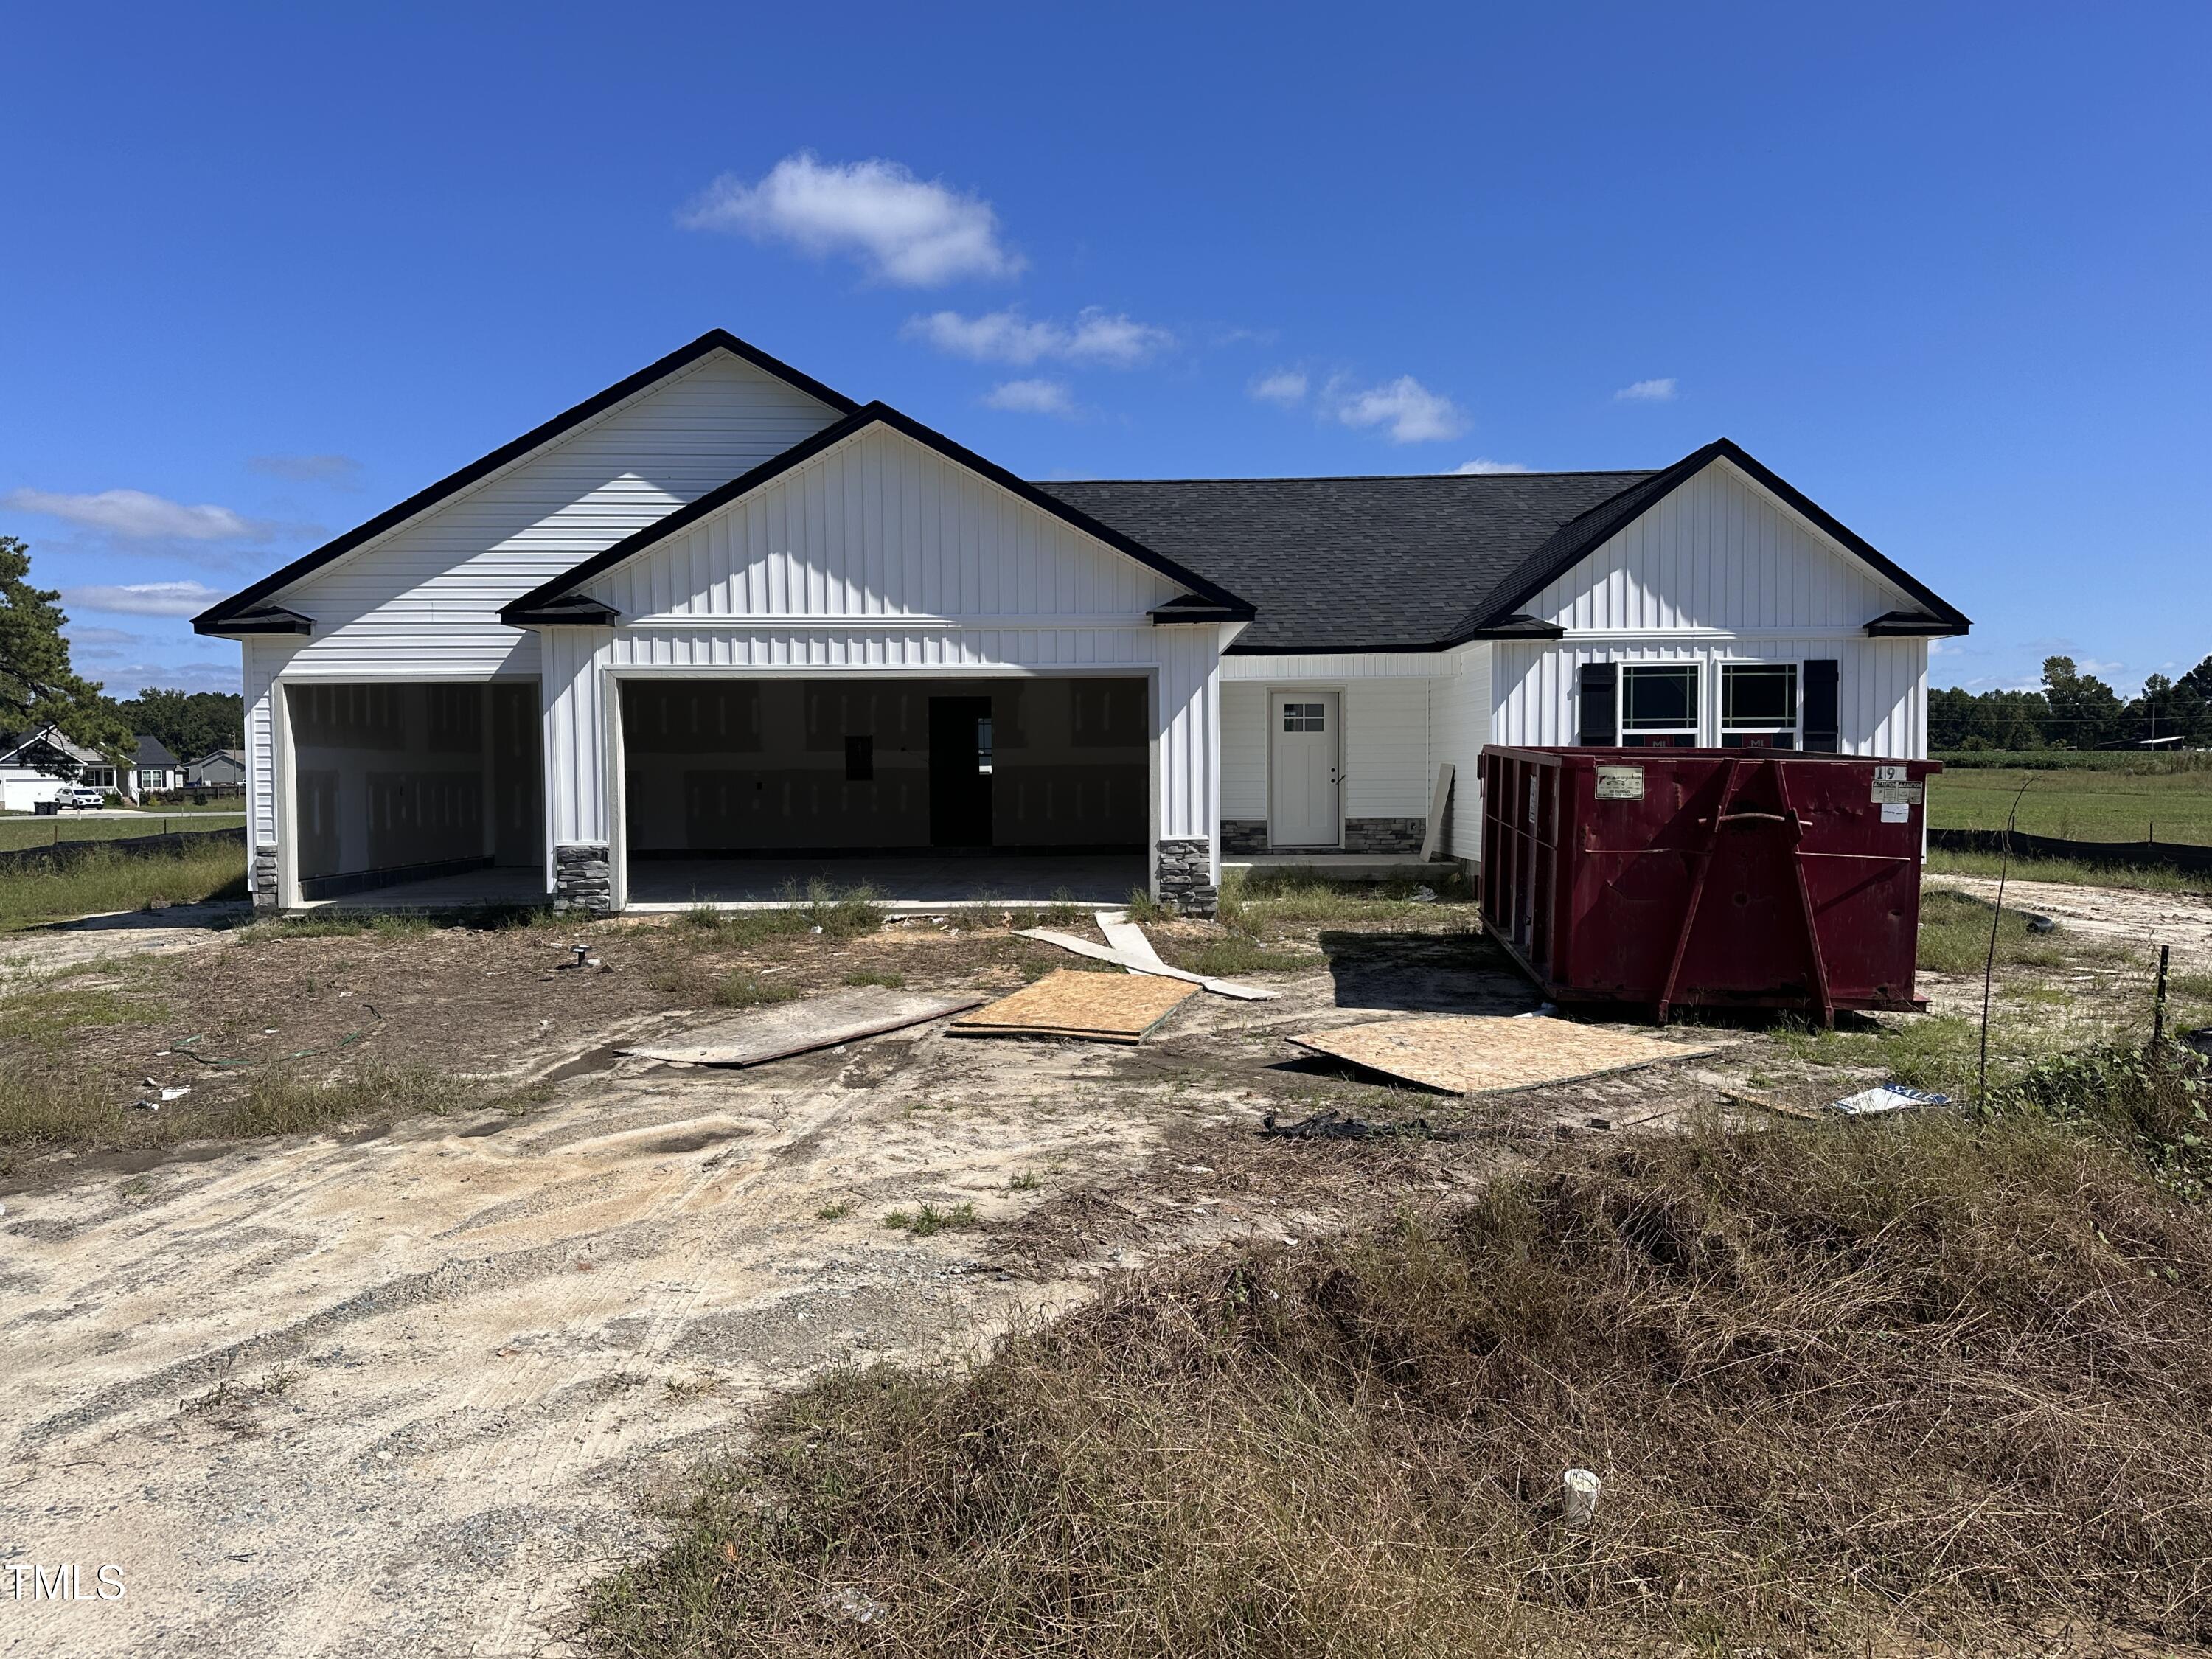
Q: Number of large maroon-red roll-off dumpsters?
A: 1